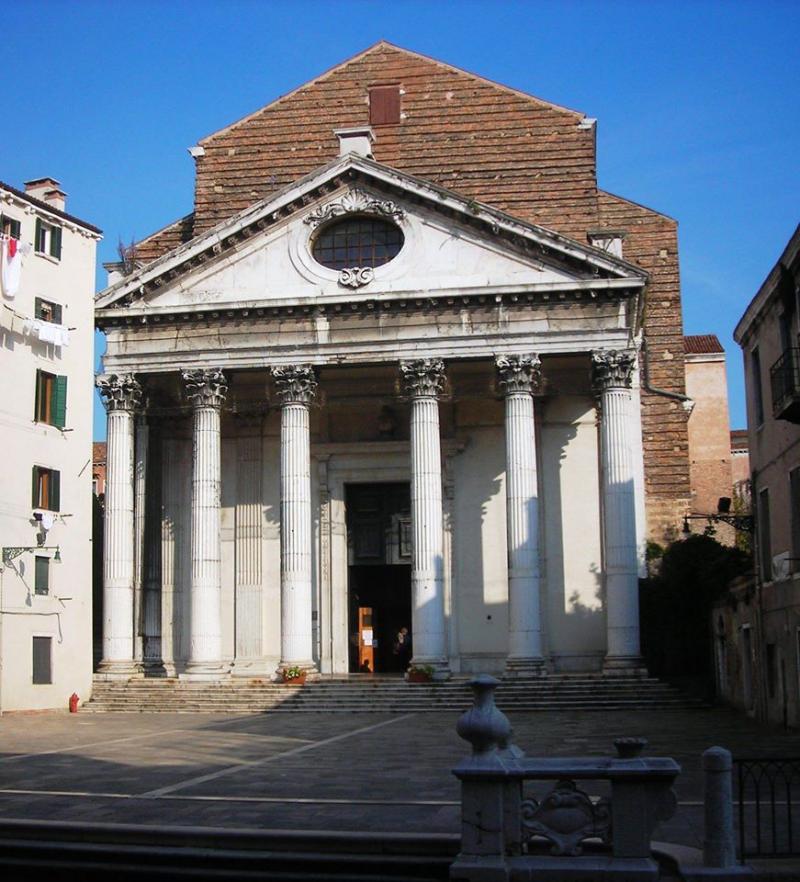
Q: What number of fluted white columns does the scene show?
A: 6